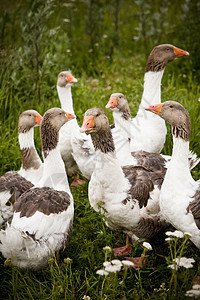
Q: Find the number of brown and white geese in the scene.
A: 7